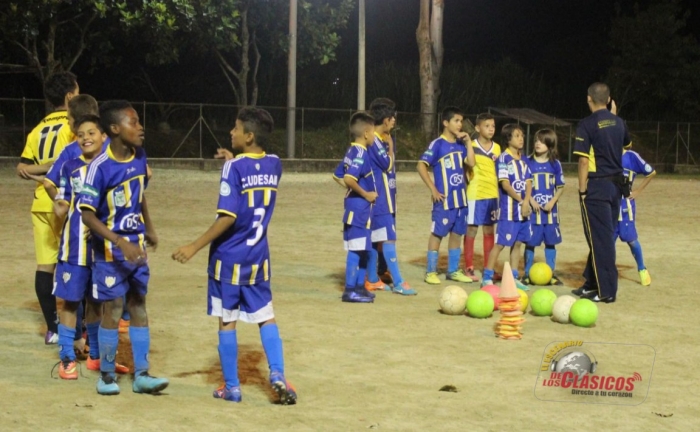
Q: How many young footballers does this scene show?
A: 12